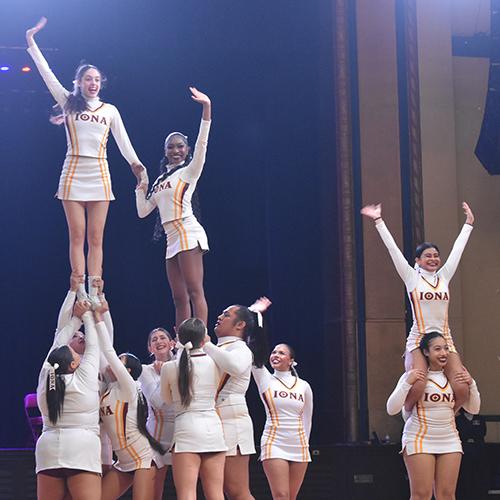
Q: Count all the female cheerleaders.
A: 11